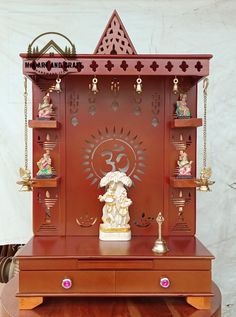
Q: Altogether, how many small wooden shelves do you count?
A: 4